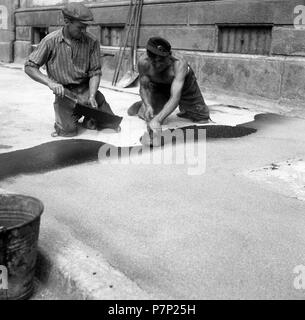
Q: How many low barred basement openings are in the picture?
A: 3